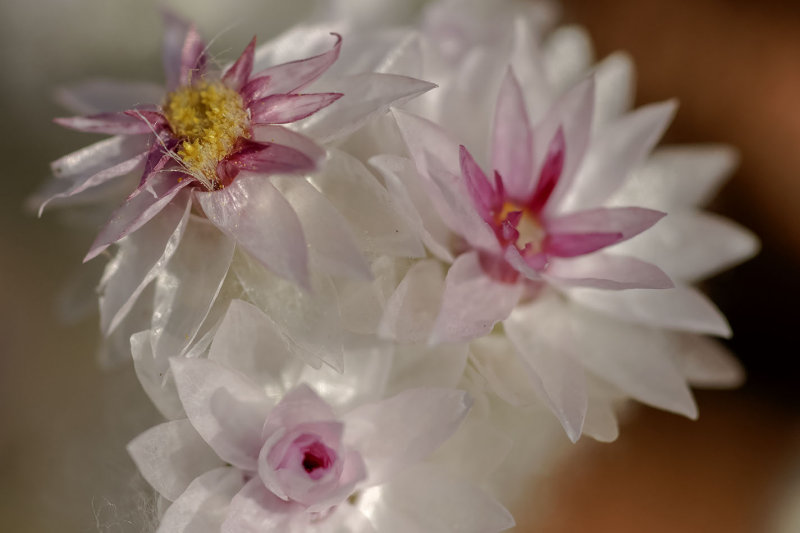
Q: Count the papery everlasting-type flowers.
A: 3